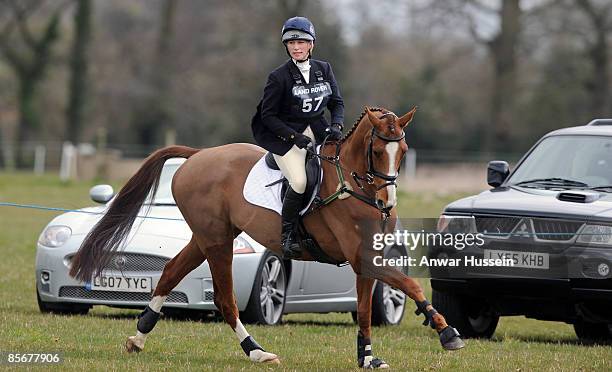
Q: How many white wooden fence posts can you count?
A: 3